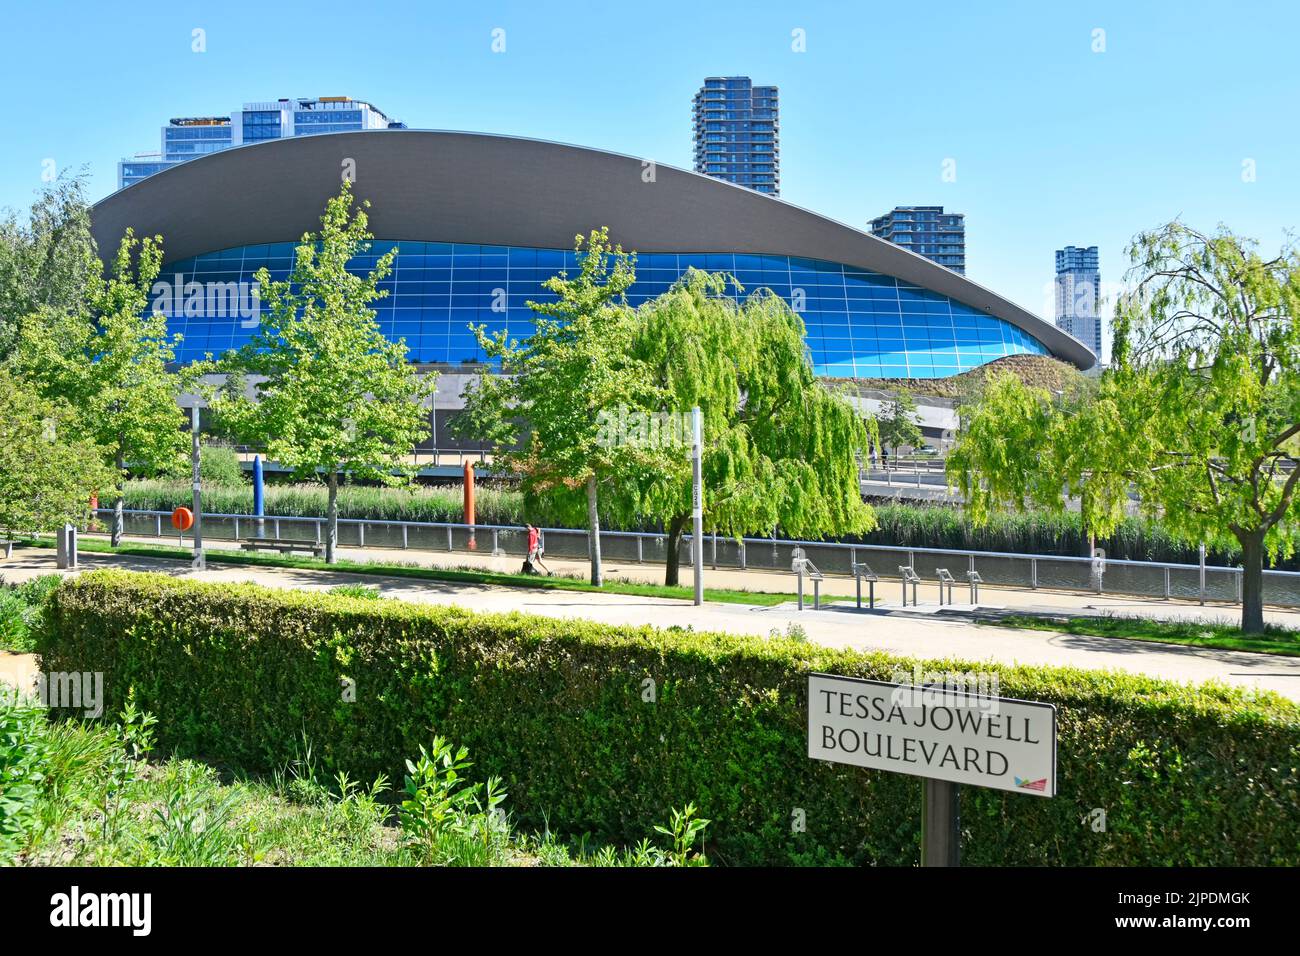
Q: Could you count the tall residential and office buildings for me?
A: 4